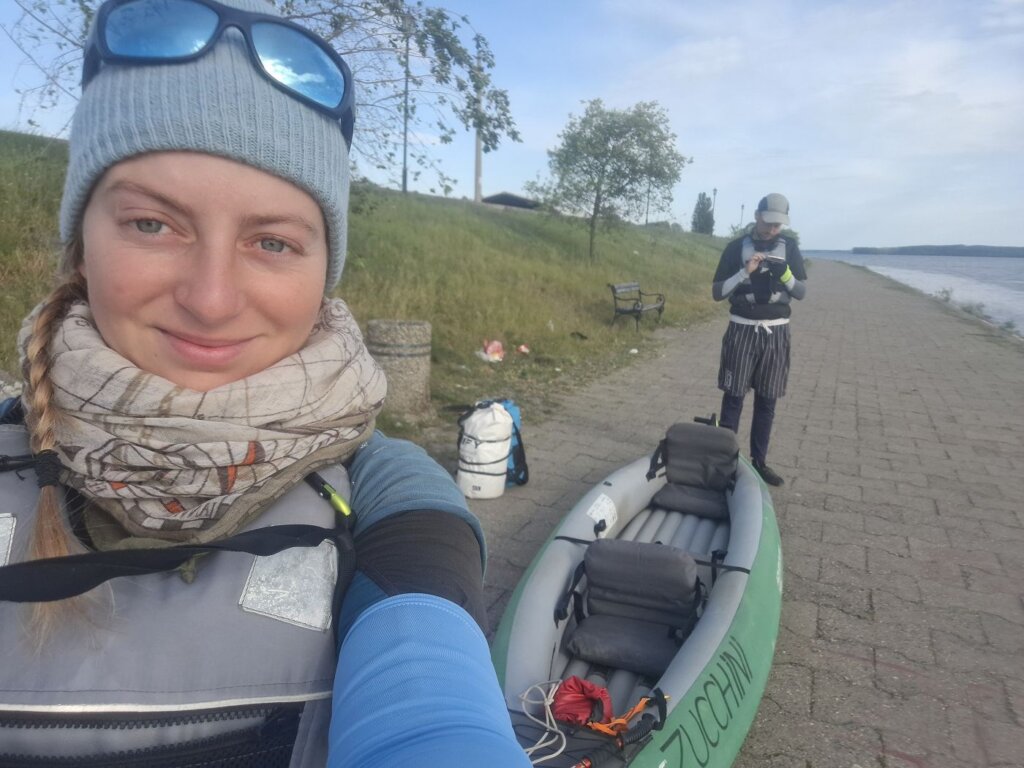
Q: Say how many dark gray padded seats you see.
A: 2